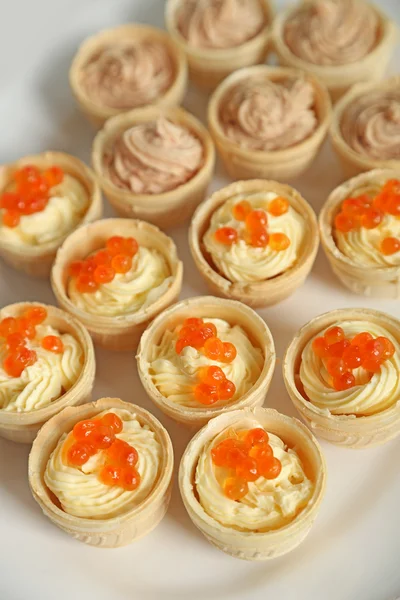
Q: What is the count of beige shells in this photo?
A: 15